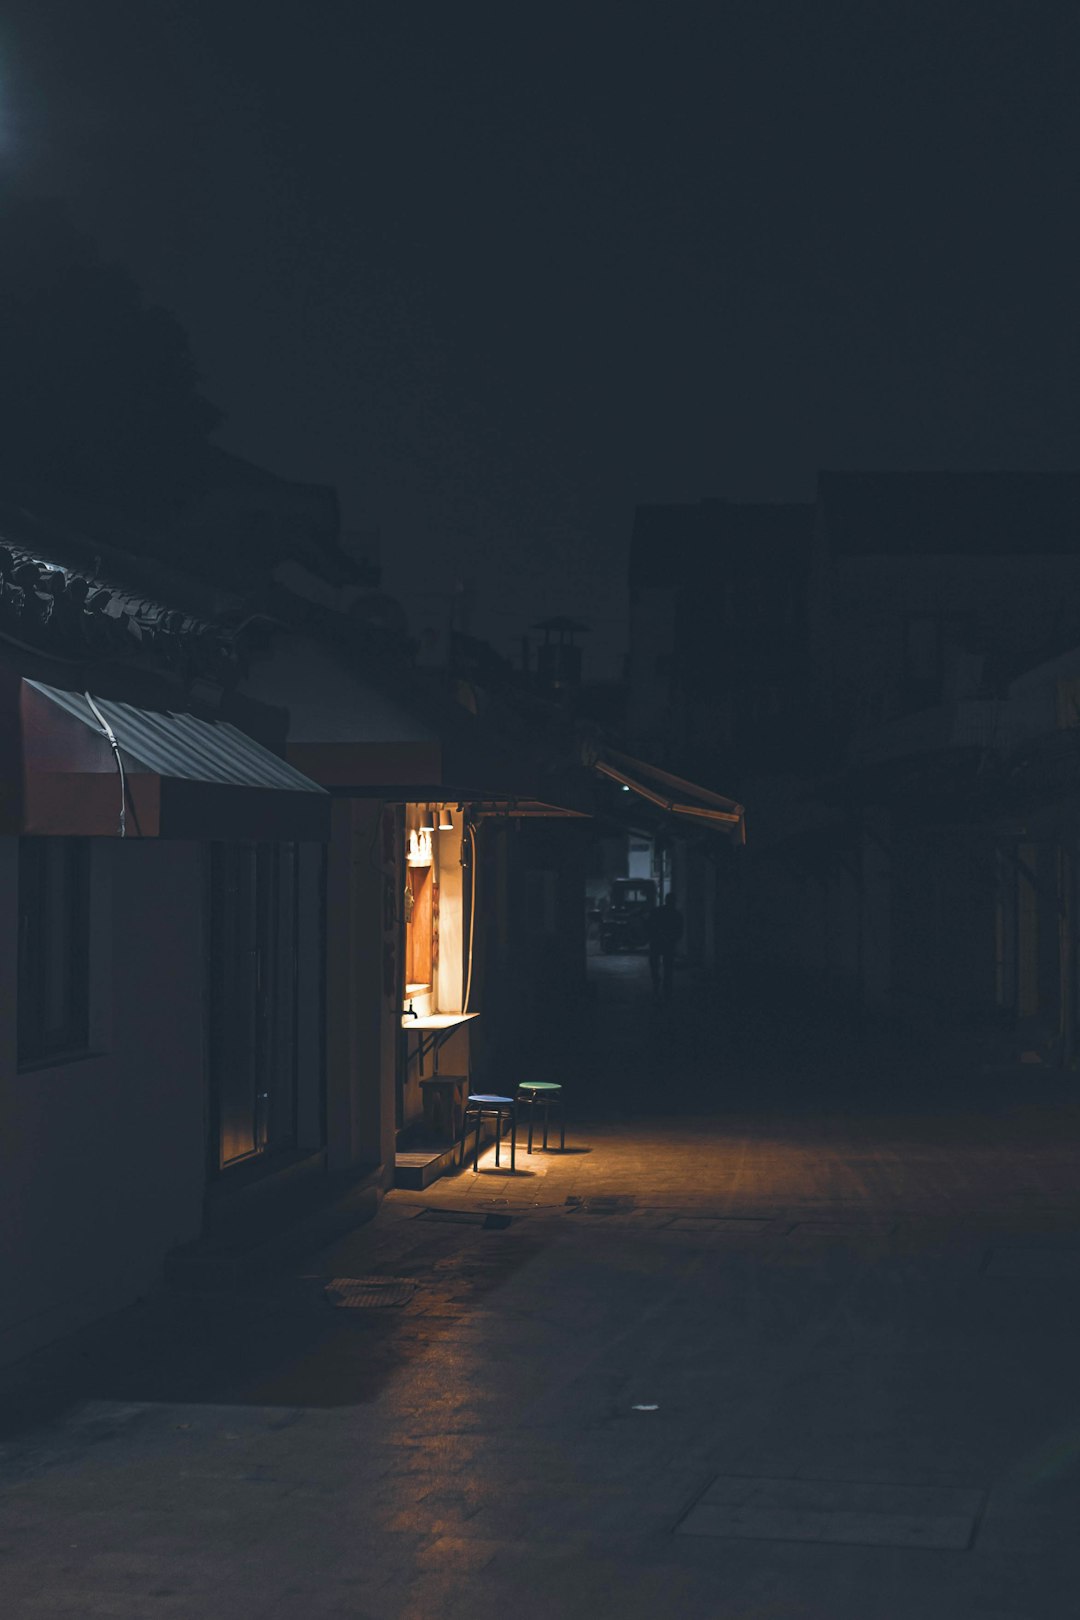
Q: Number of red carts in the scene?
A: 0